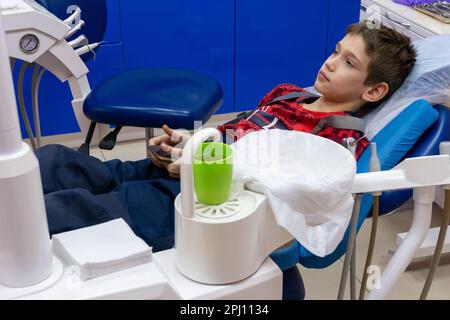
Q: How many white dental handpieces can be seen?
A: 4